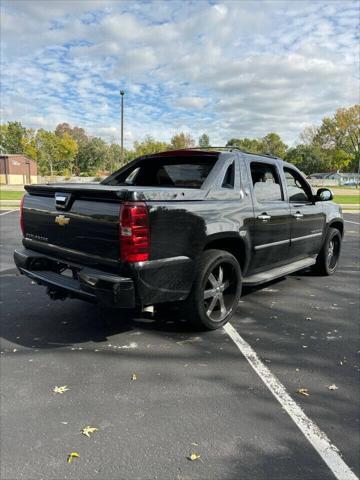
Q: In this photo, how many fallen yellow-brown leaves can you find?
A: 7